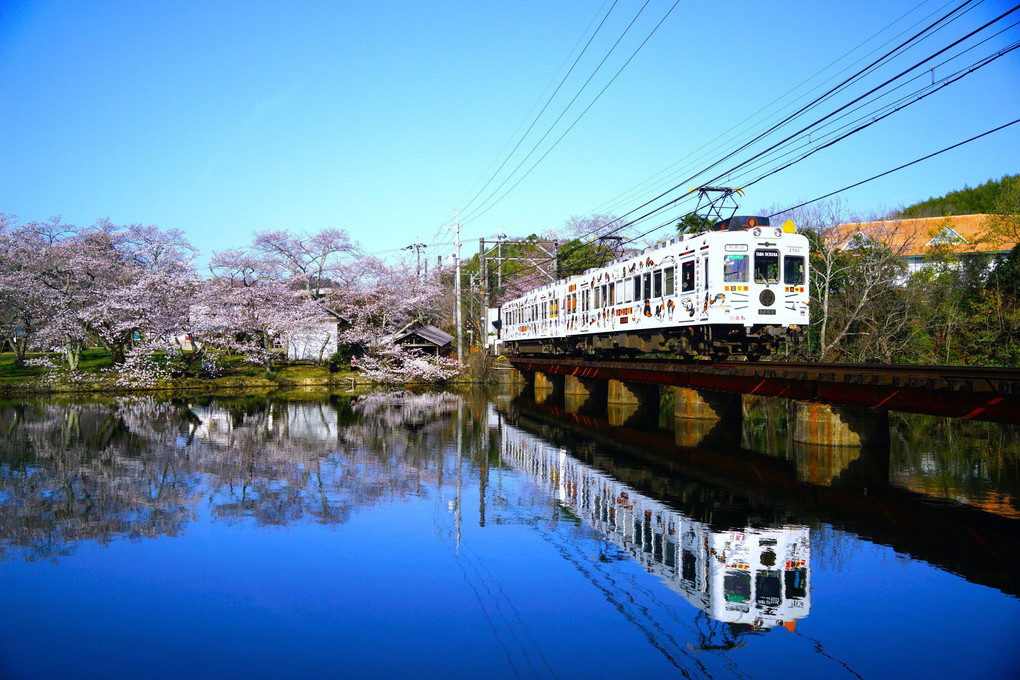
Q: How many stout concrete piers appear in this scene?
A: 5